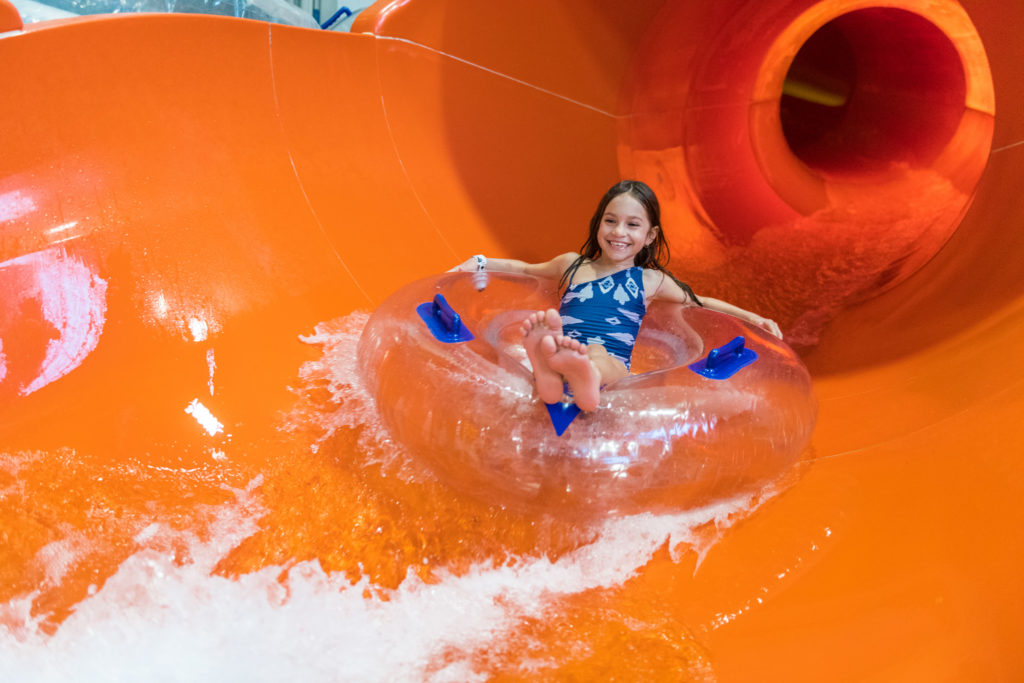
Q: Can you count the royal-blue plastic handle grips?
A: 2